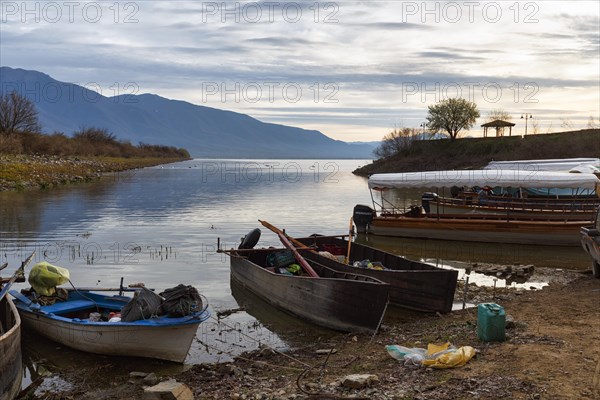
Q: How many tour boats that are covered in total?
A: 2